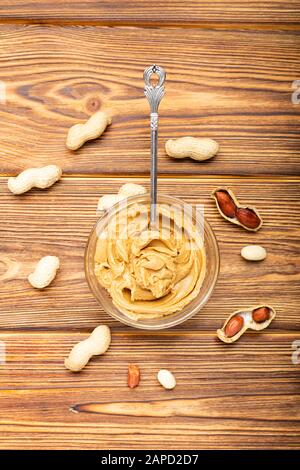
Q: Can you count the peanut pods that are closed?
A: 6